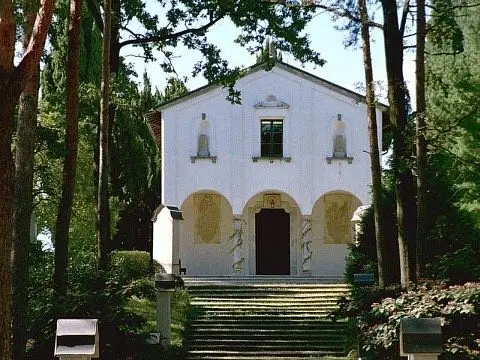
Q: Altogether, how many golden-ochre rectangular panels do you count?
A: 2